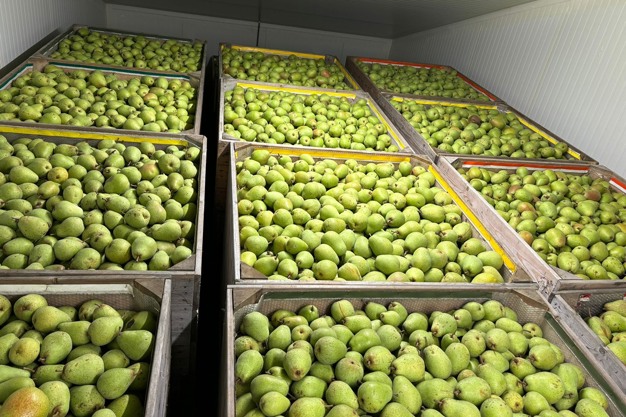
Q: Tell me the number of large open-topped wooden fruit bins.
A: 12